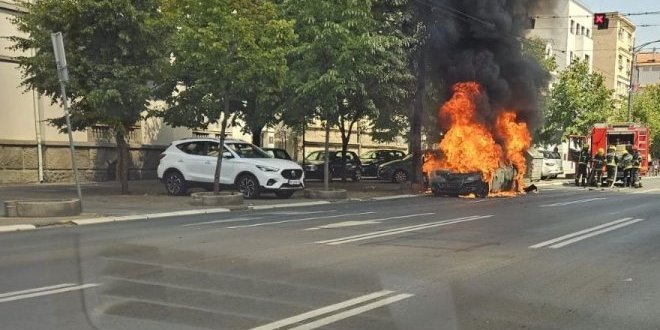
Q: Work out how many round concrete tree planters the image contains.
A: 3